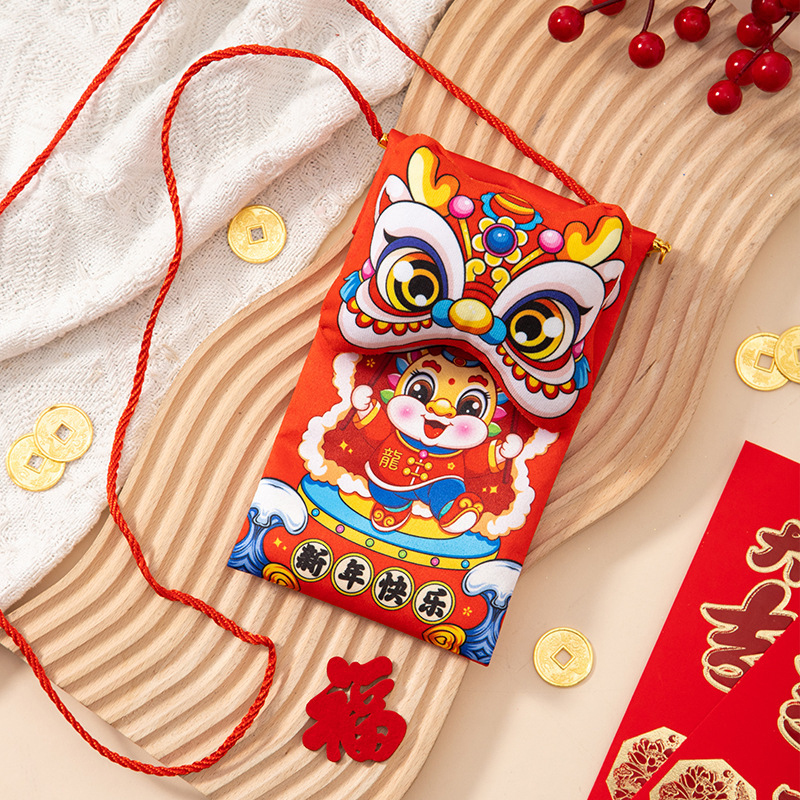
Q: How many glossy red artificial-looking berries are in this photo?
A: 10